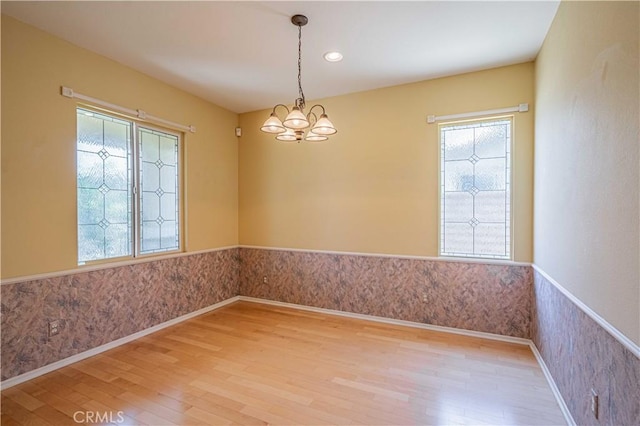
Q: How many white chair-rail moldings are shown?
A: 3